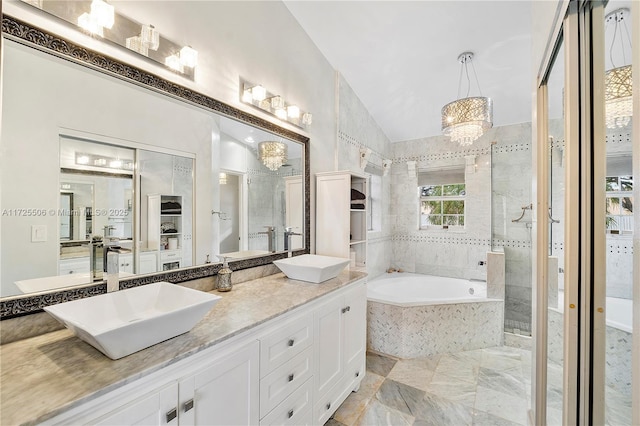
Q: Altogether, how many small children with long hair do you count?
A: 0